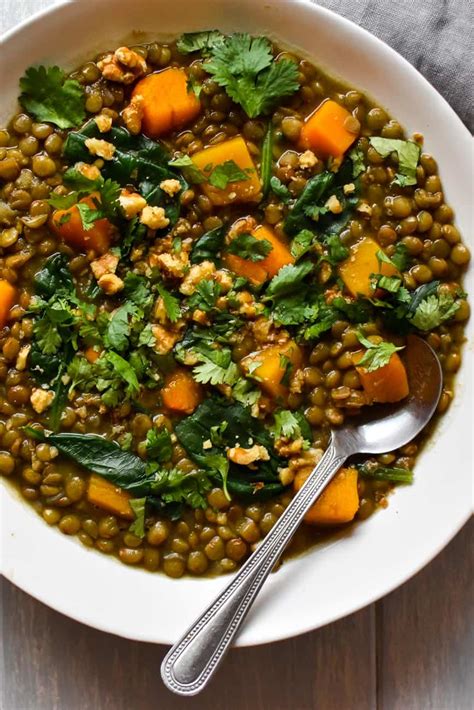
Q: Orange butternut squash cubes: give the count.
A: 12